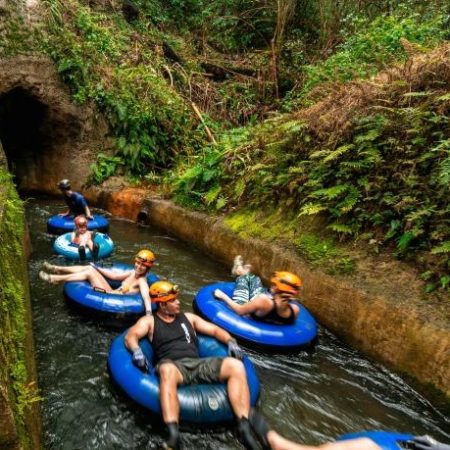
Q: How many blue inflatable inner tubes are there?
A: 6